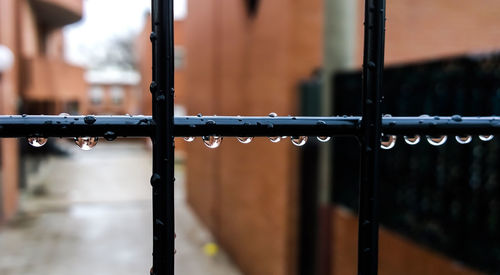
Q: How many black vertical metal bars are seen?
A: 2